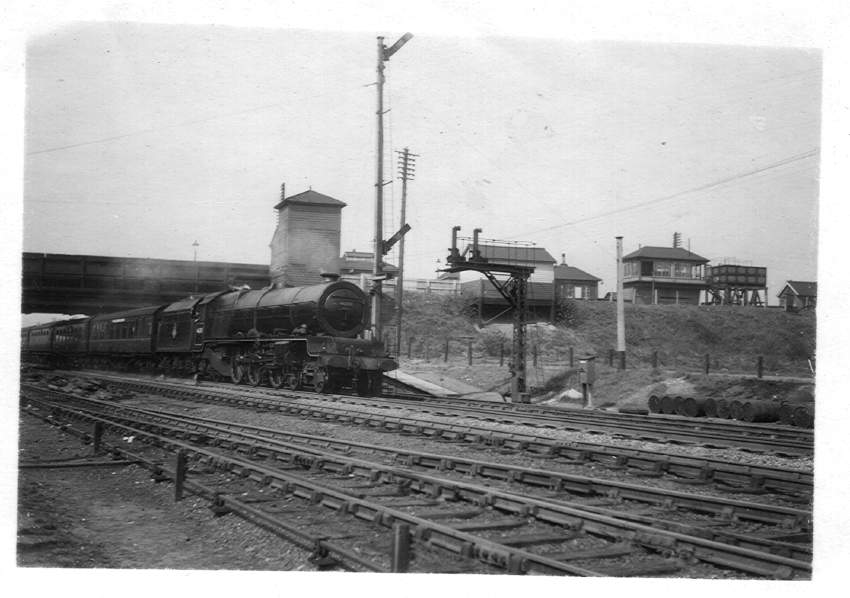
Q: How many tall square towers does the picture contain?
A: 1